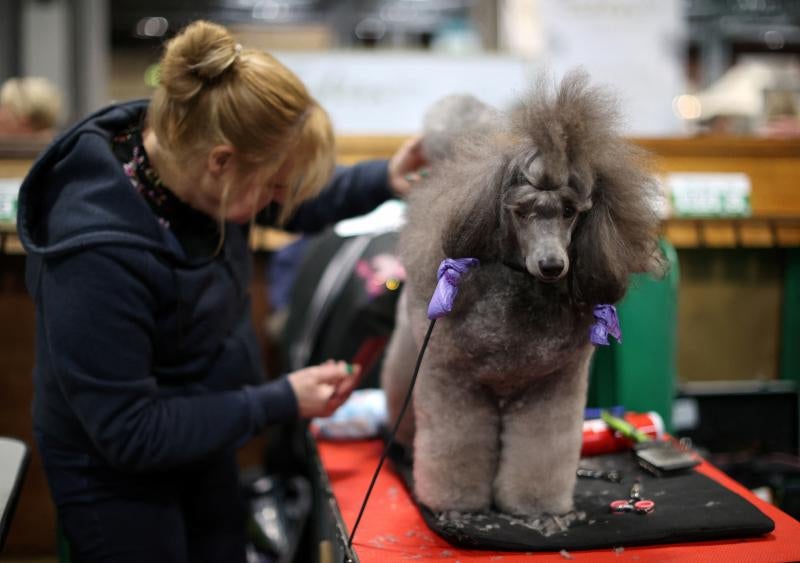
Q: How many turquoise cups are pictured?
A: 0